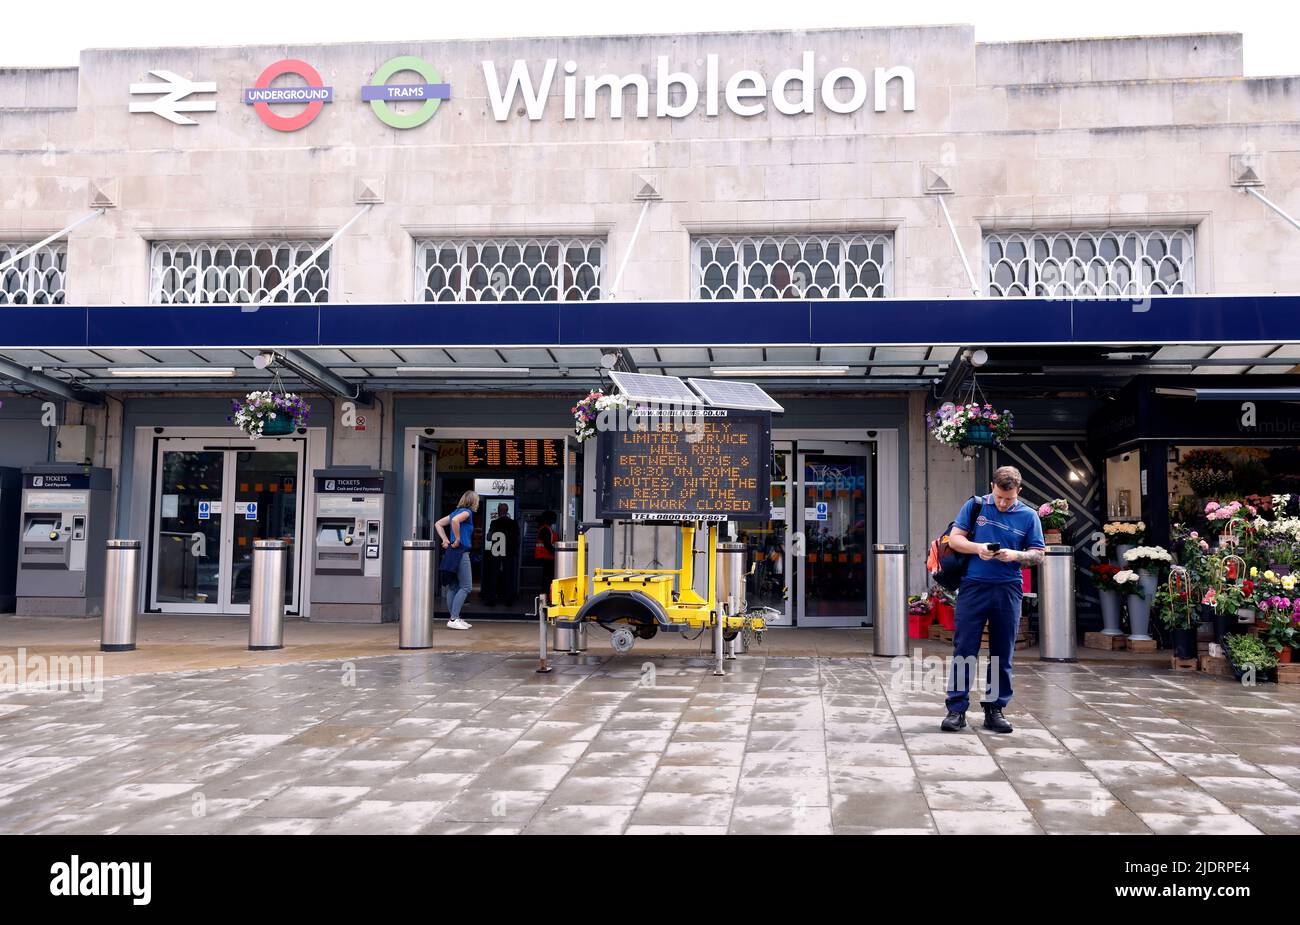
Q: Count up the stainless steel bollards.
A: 7